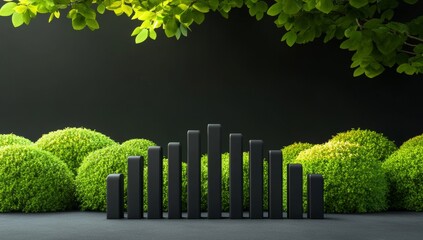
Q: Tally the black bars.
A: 11